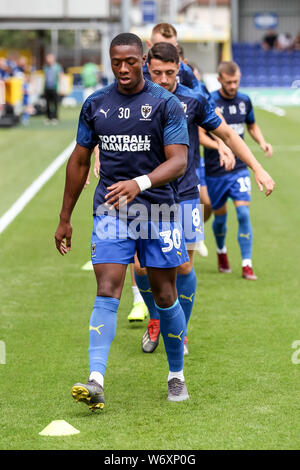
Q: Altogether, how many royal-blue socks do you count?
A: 6